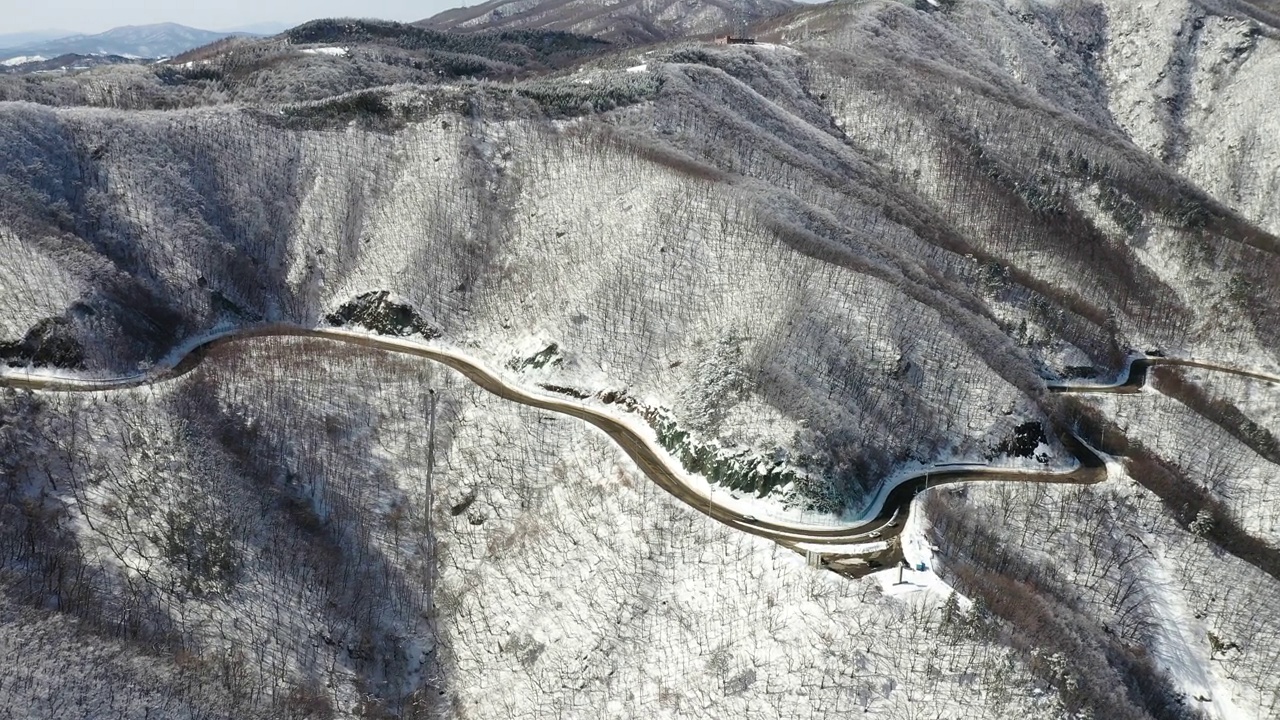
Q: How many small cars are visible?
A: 3